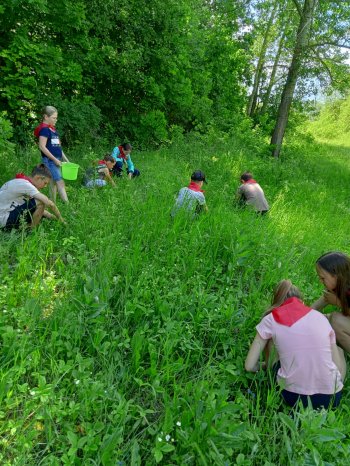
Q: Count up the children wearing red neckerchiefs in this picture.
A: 7